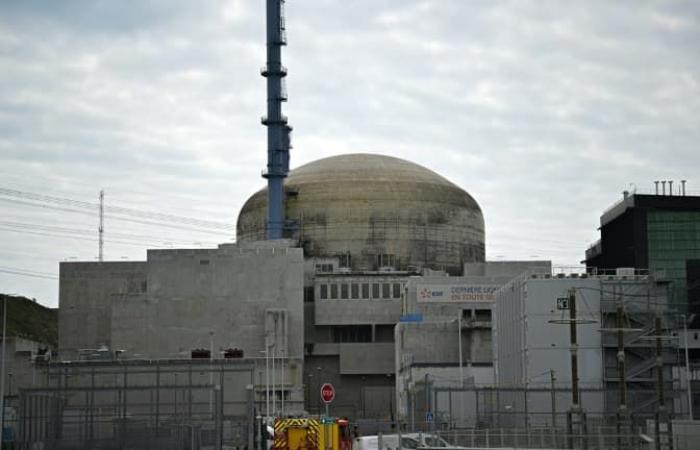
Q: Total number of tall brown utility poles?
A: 3